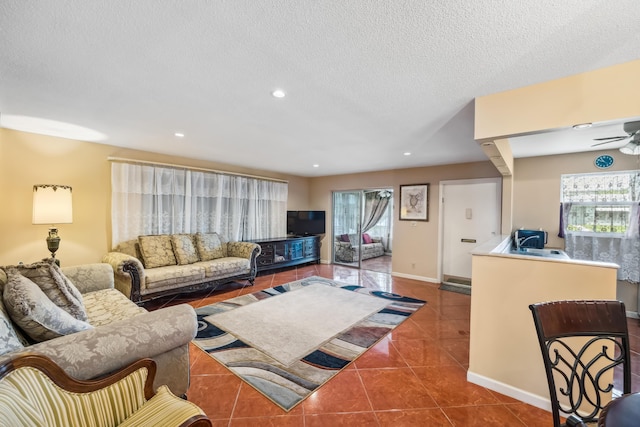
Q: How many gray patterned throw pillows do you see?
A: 2